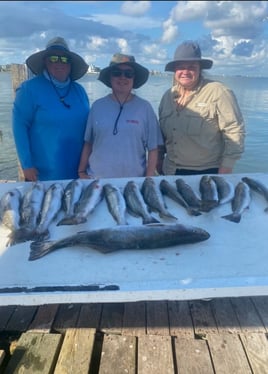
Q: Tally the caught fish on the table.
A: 15